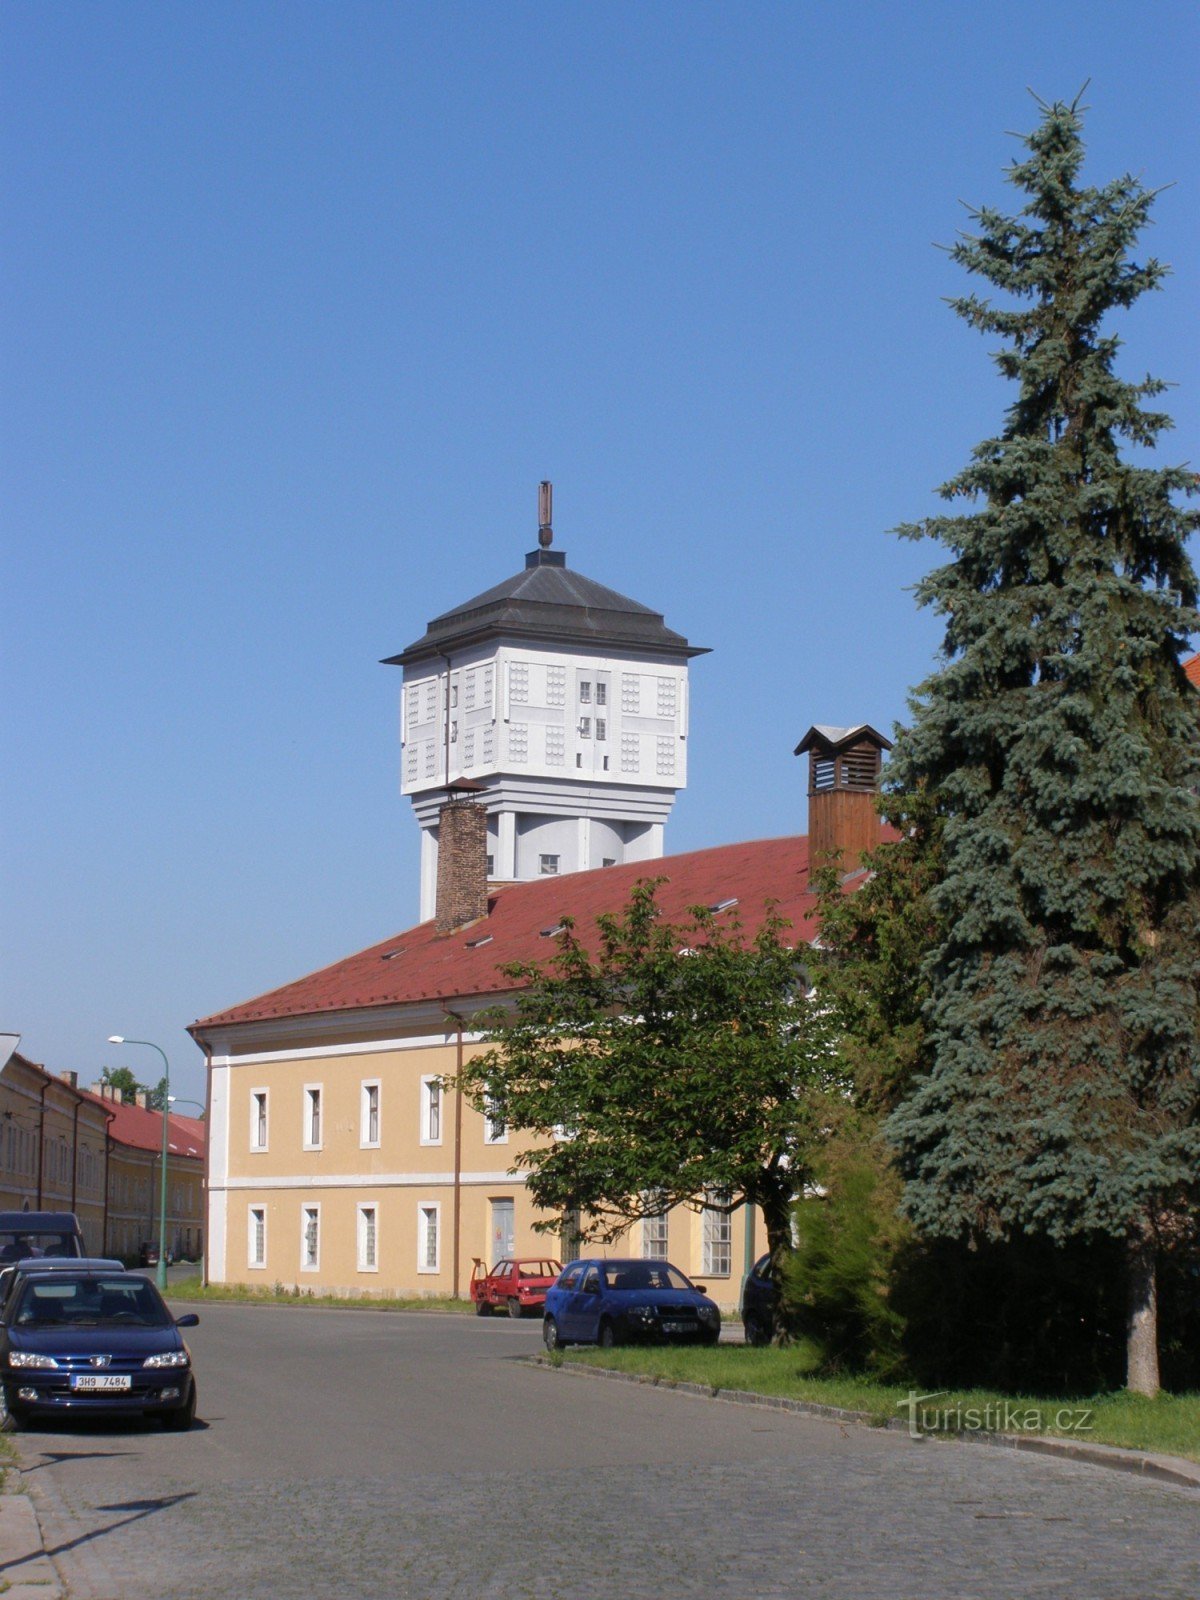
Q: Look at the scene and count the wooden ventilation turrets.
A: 1